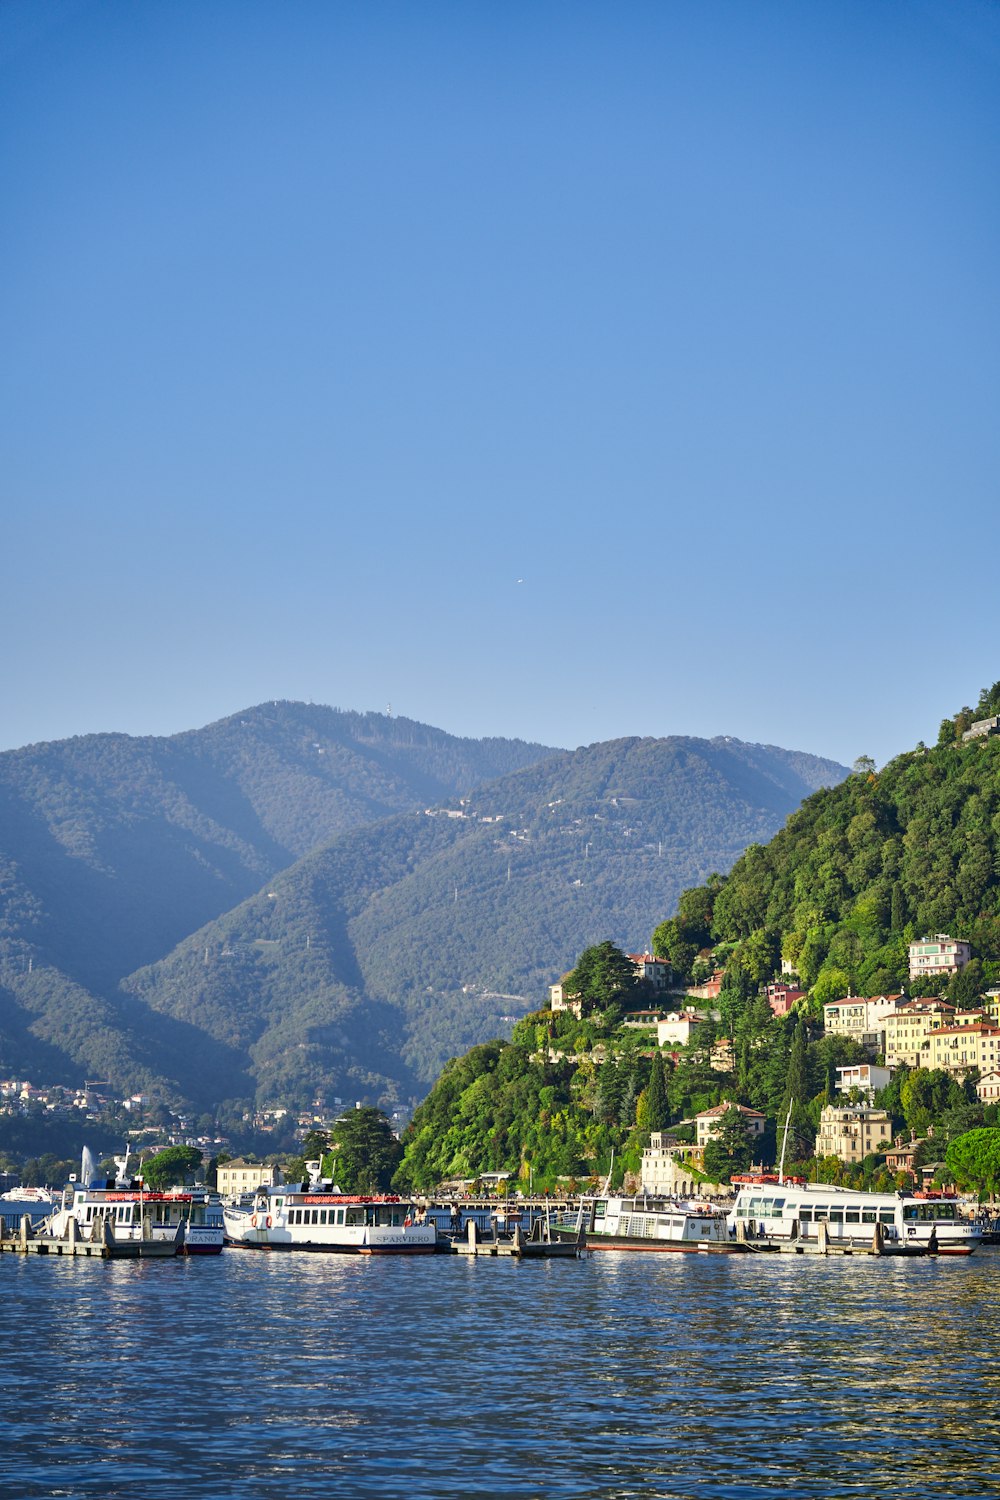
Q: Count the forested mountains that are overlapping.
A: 3